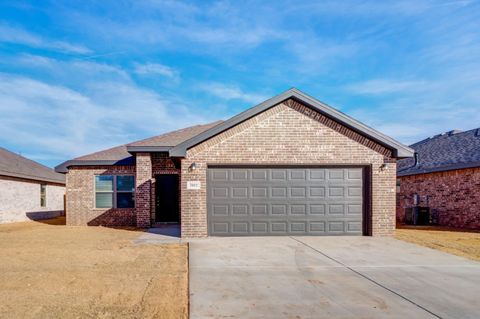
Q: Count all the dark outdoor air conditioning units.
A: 1